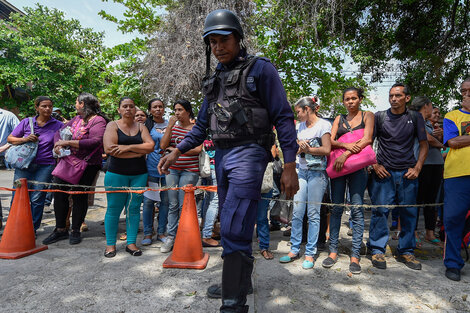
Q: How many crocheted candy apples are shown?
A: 0